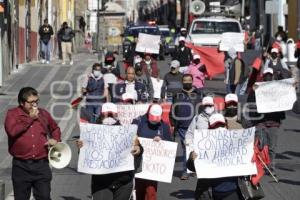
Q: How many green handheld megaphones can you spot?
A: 0